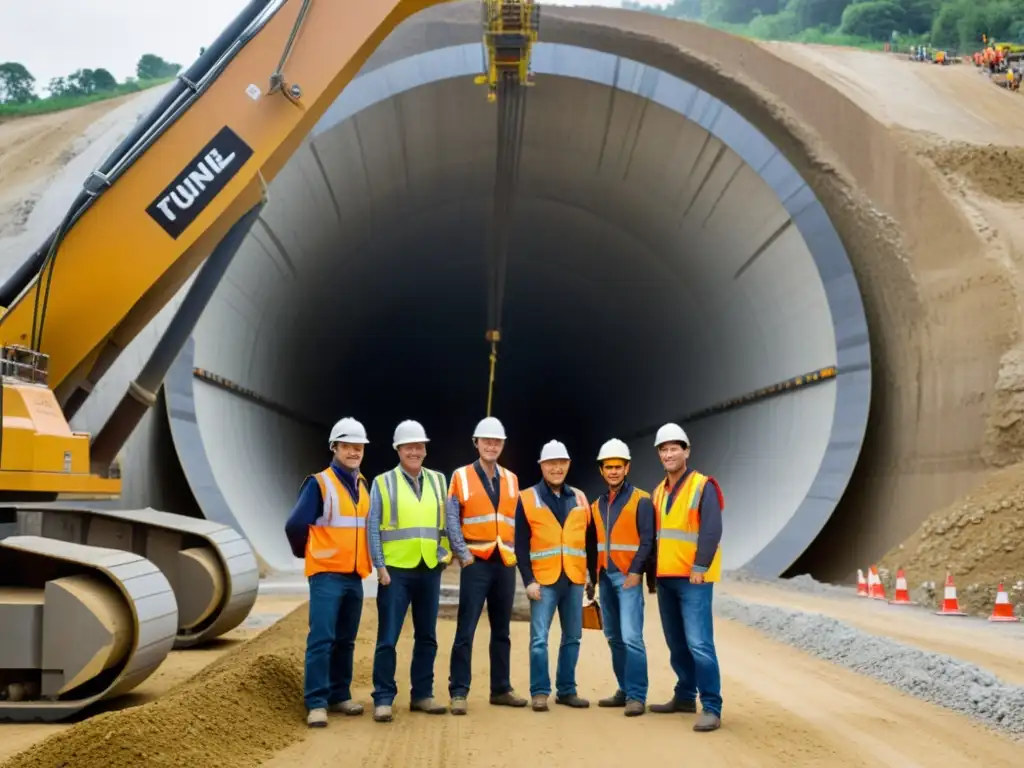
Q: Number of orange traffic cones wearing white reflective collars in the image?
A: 5